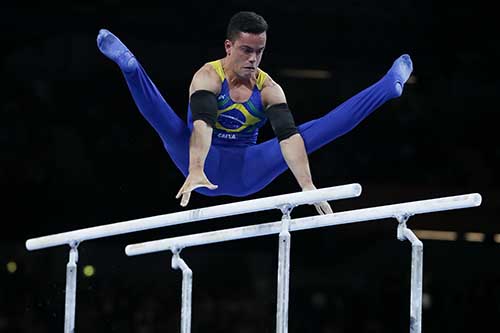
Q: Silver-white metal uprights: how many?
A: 4